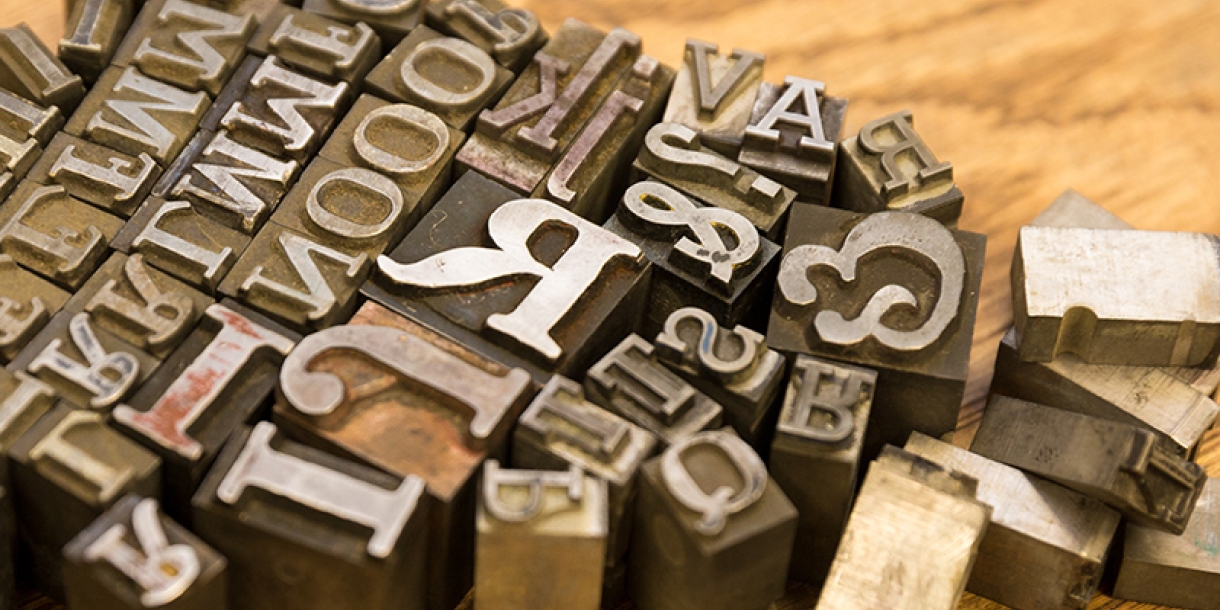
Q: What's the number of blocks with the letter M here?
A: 4